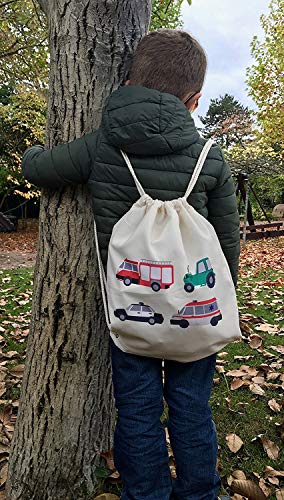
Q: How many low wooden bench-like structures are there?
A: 1